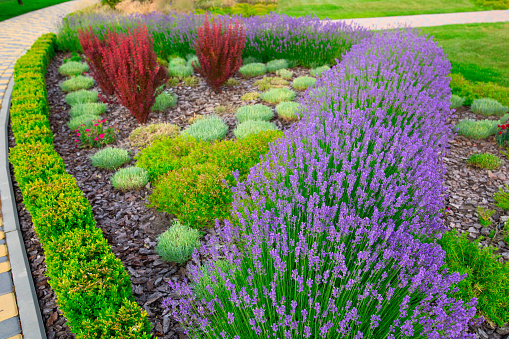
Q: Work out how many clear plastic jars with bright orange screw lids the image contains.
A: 0